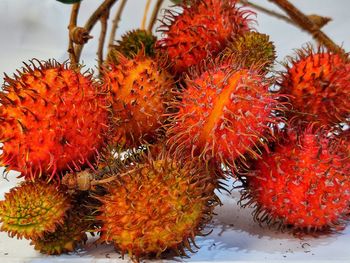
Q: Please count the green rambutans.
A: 4